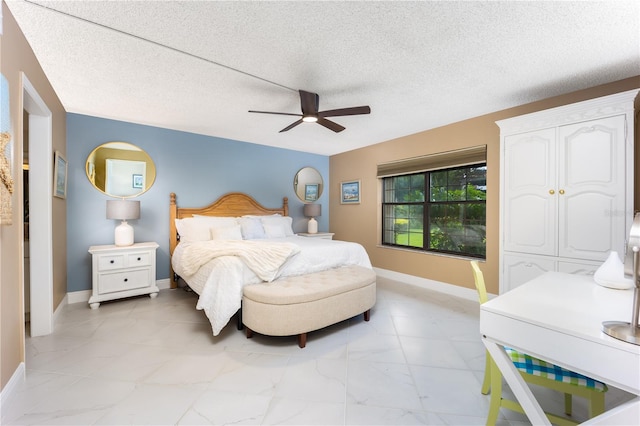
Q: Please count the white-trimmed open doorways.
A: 1